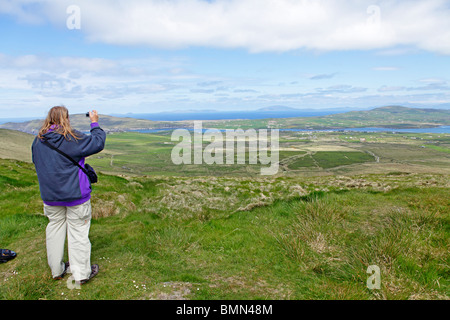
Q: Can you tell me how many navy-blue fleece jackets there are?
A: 1